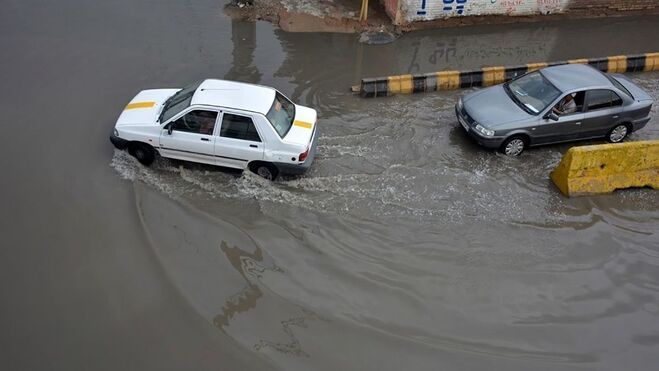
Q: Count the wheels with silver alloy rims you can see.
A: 2